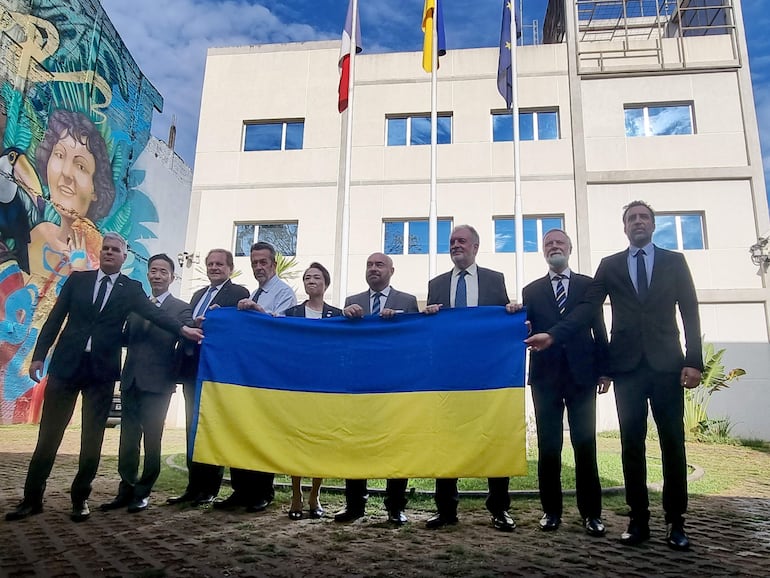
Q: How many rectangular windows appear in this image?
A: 8